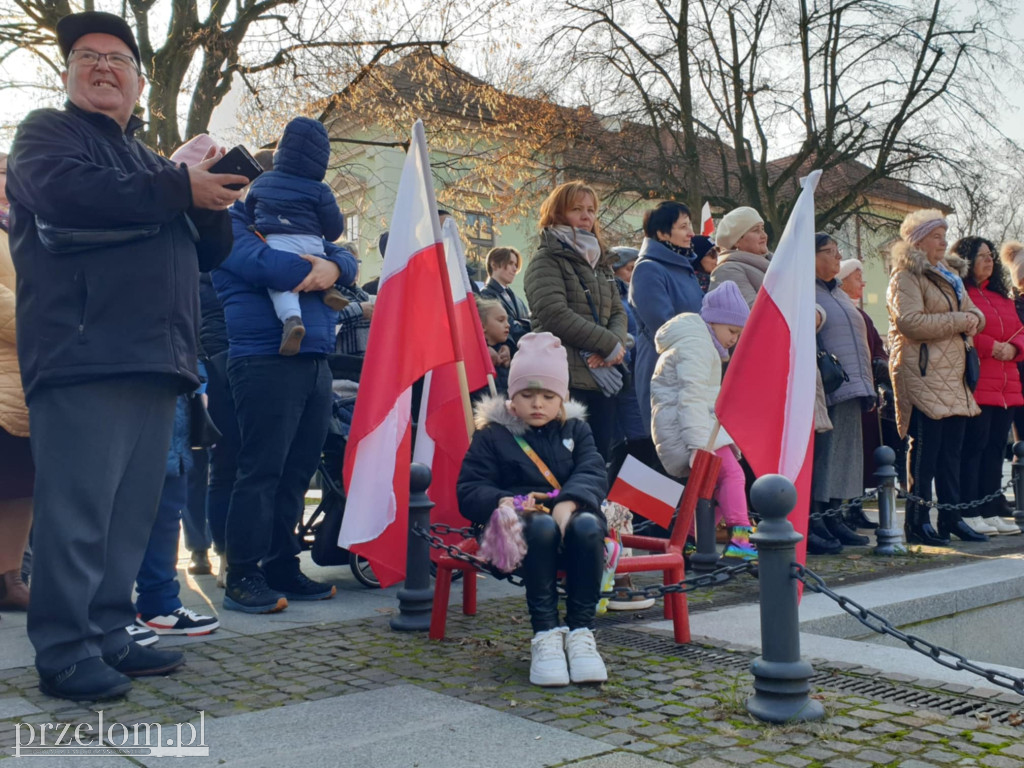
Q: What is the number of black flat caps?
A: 1